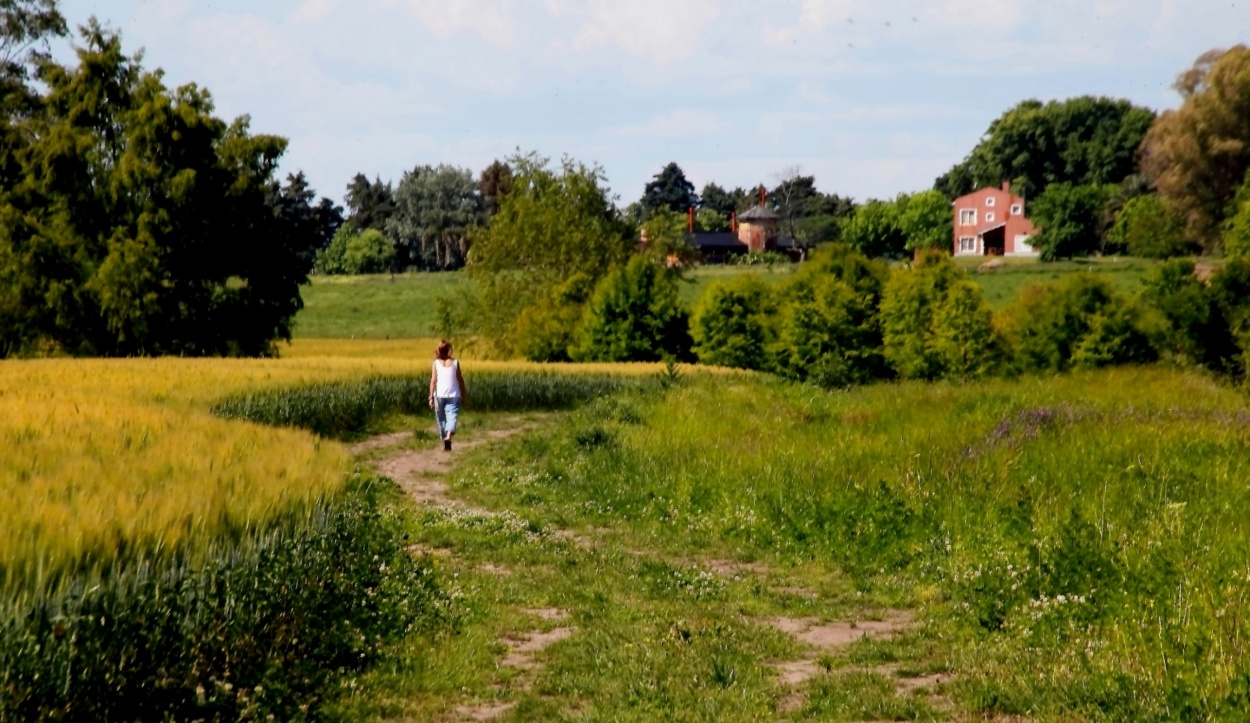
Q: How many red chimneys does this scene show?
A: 4